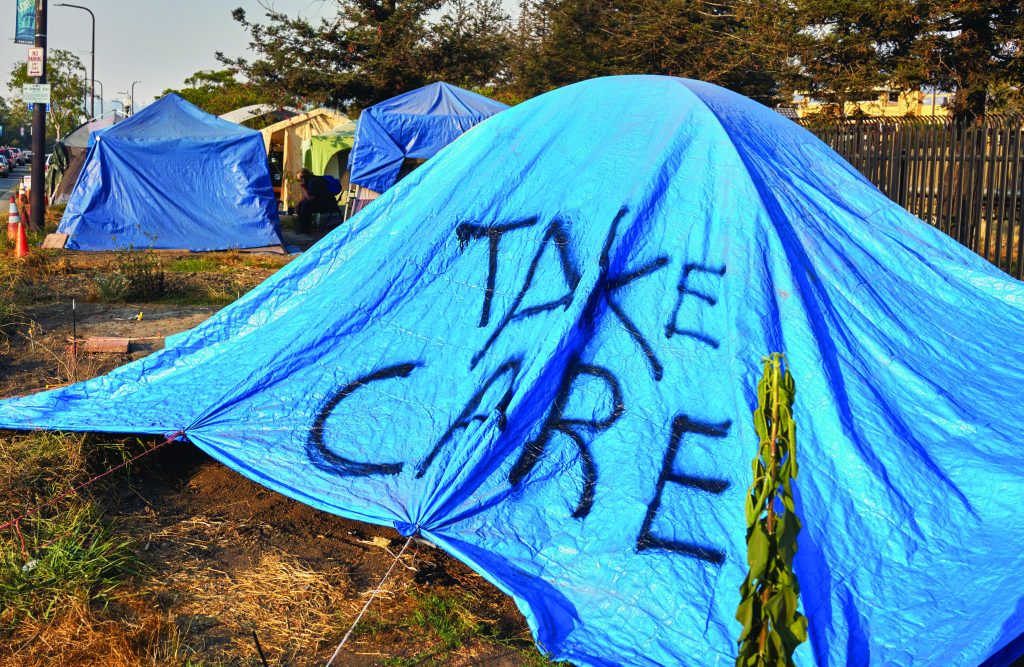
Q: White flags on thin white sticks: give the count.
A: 0